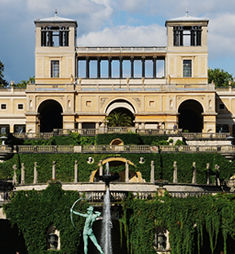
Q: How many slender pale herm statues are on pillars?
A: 12